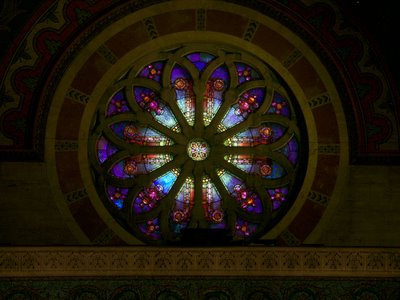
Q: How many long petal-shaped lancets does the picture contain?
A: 12